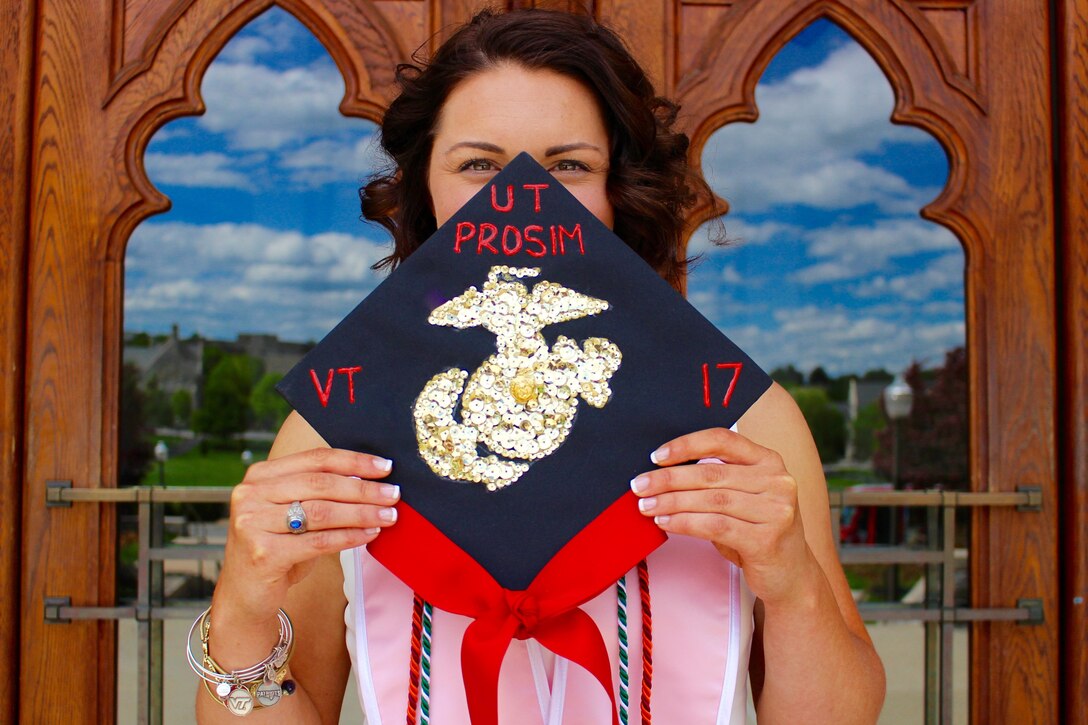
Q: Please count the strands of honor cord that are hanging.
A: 4